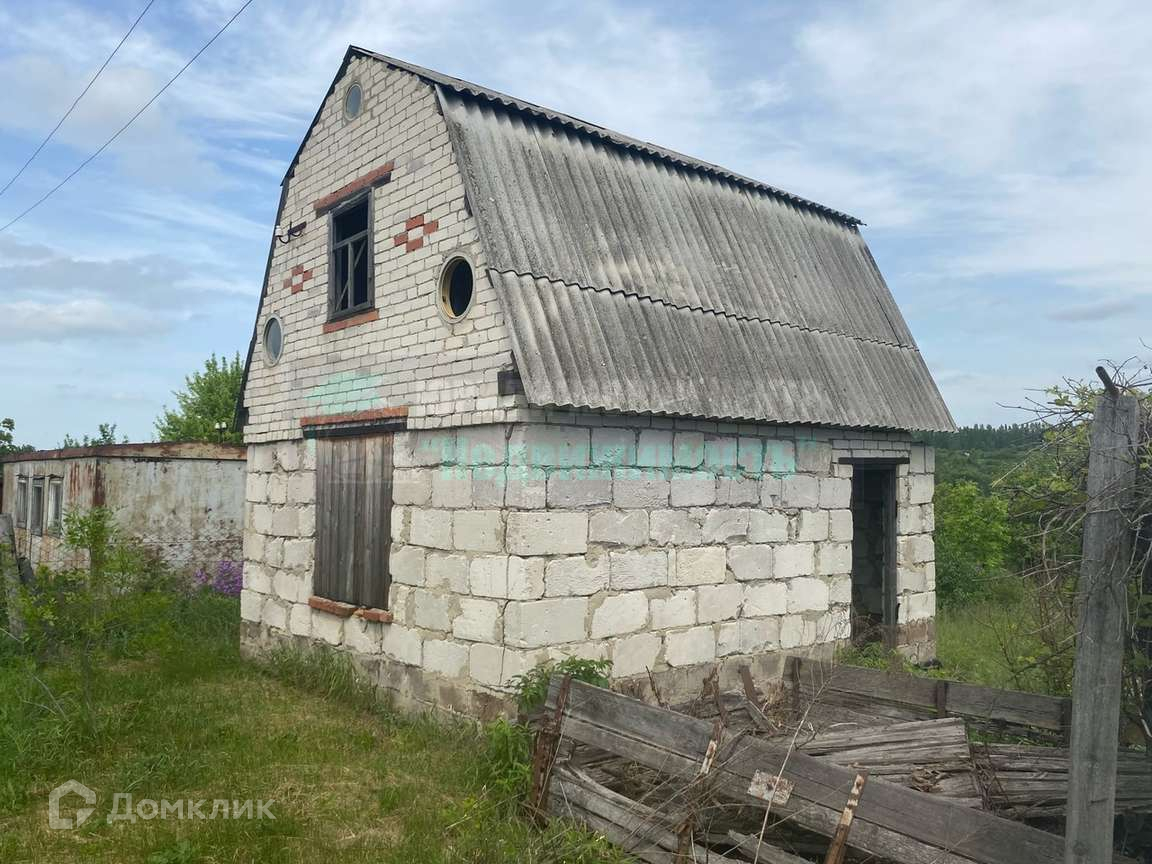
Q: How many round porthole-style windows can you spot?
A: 3